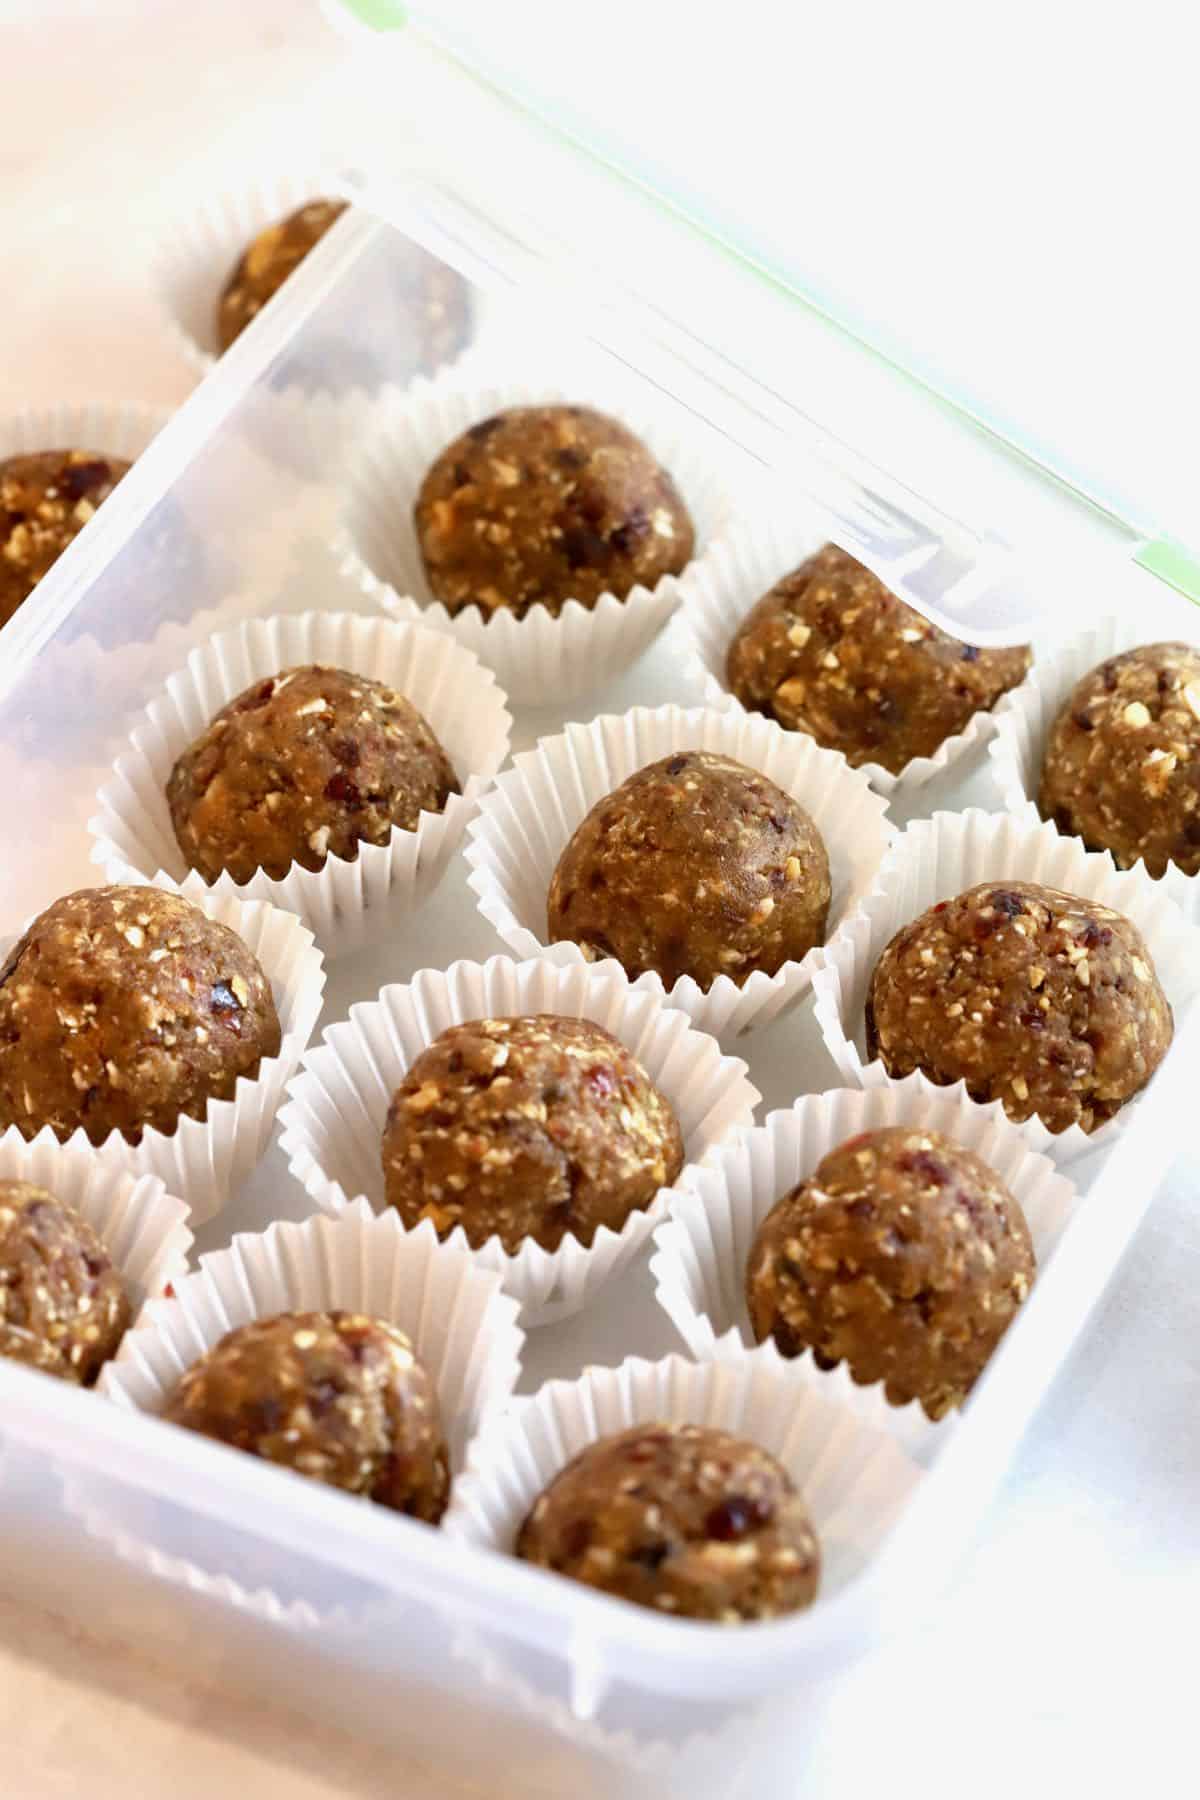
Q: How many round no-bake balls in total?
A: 14